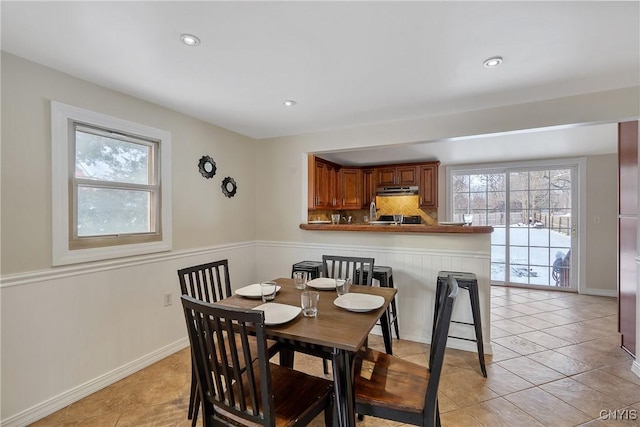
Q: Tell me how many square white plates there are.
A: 4